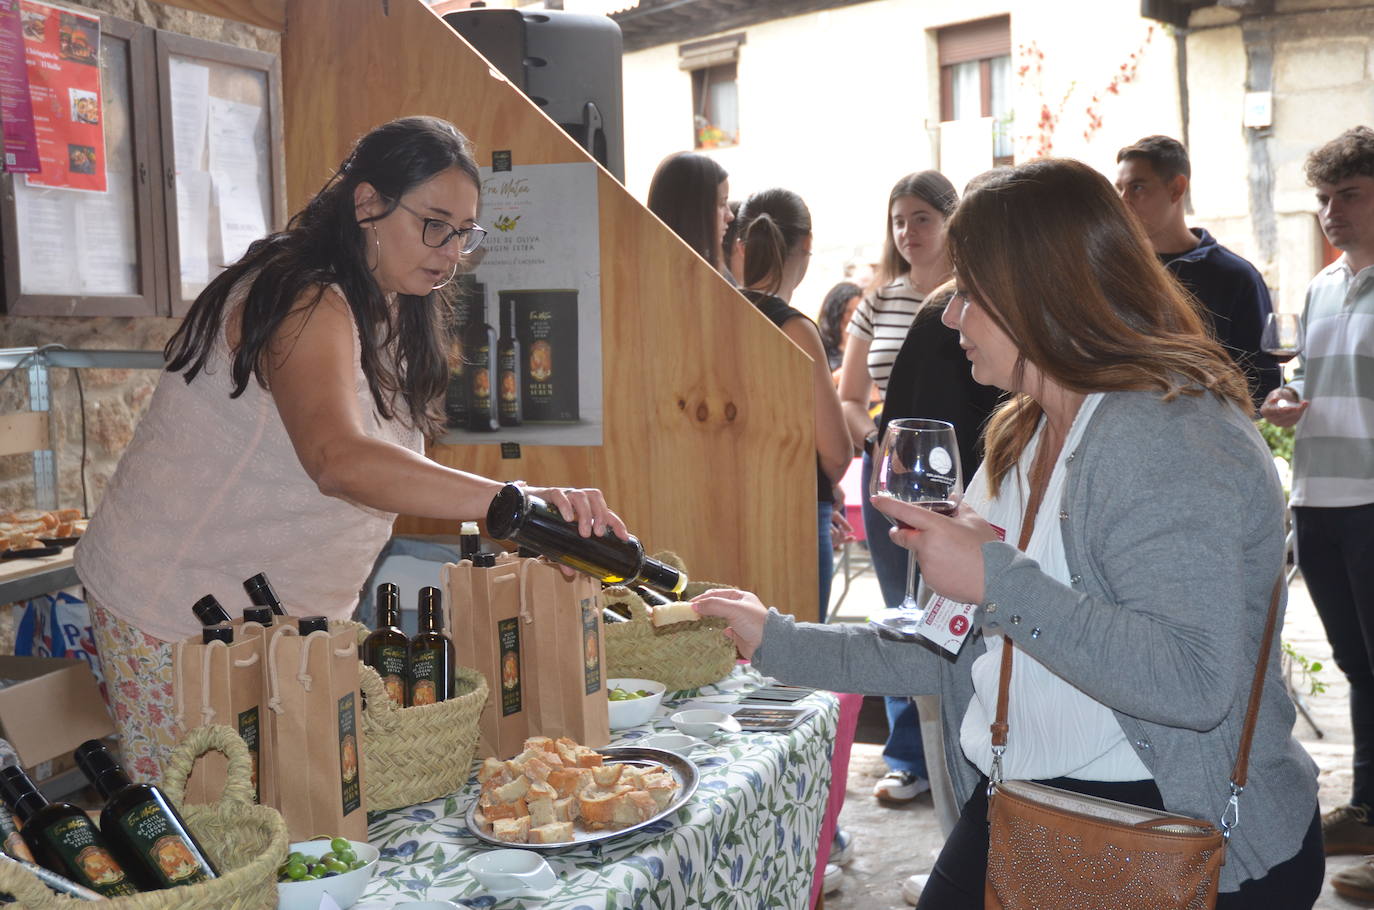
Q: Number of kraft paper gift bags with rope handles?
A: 5